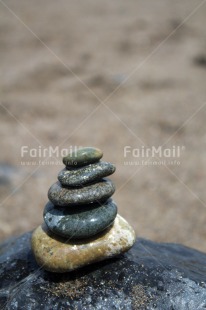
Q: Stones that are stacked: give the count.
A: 5